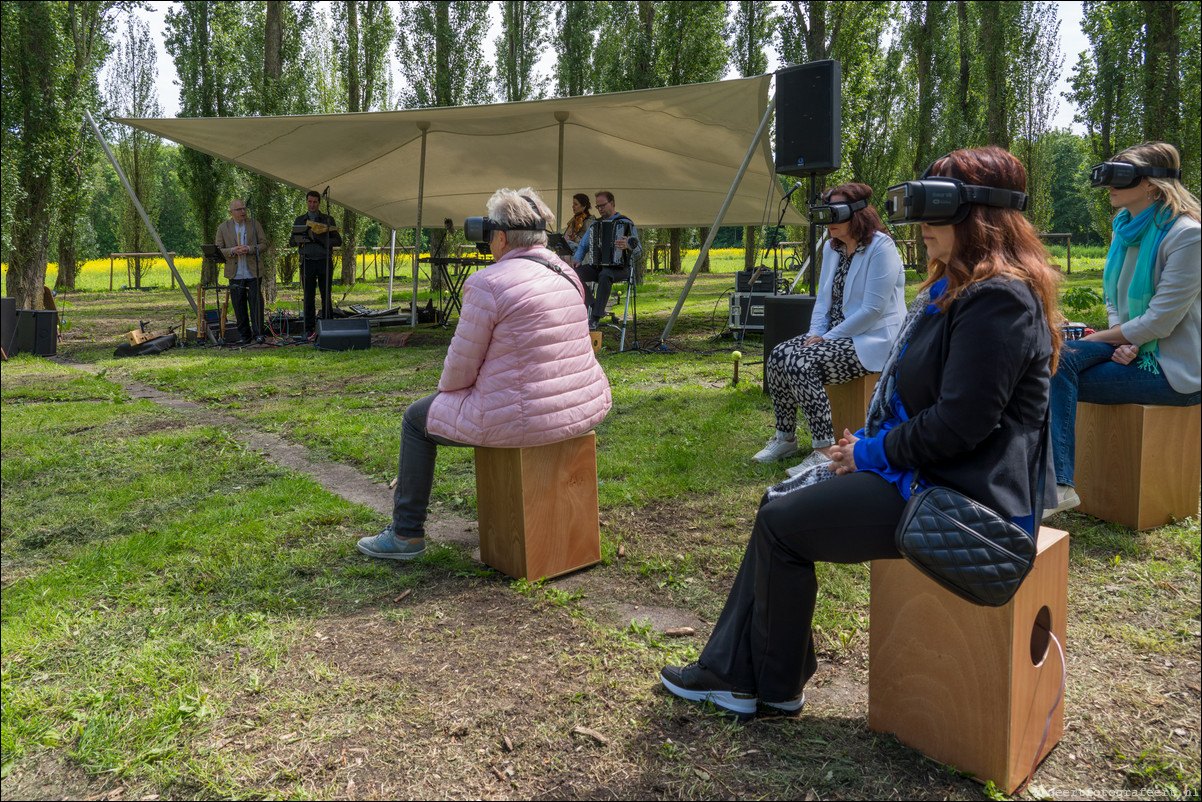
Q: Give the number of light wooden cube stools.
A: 4